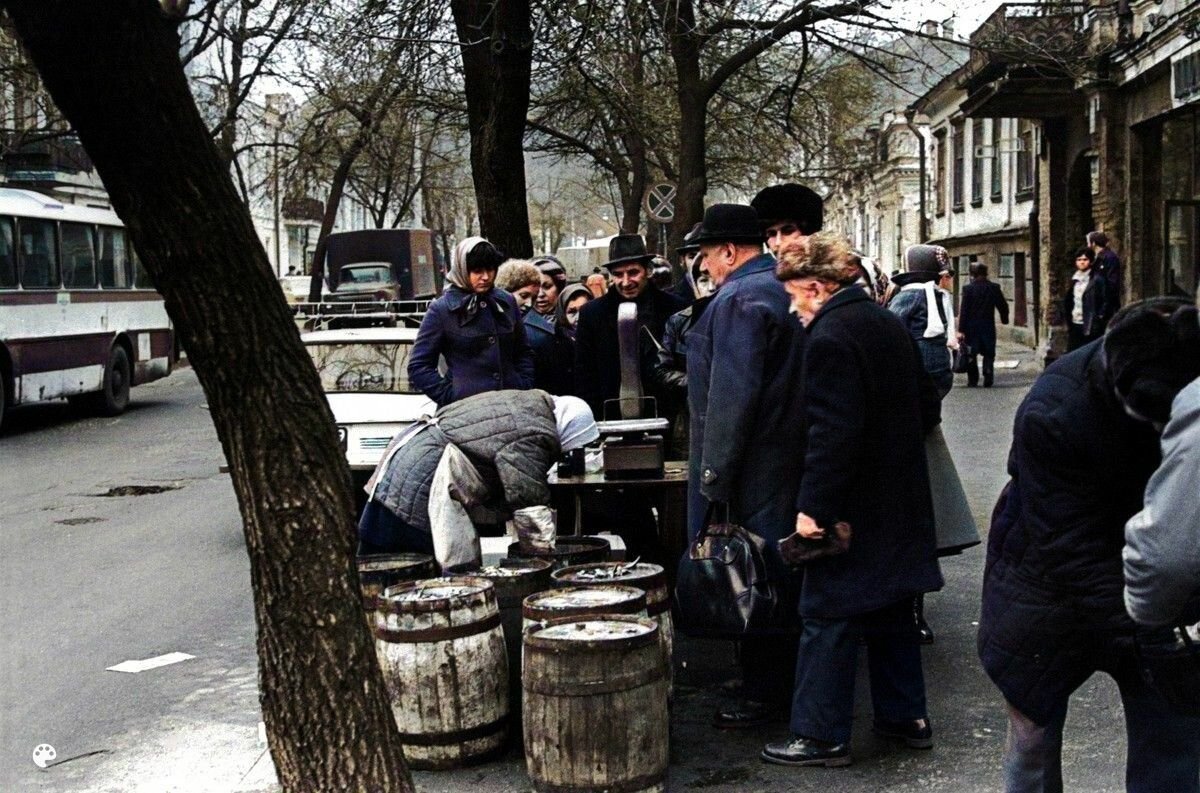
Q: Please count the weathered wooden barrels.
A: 7